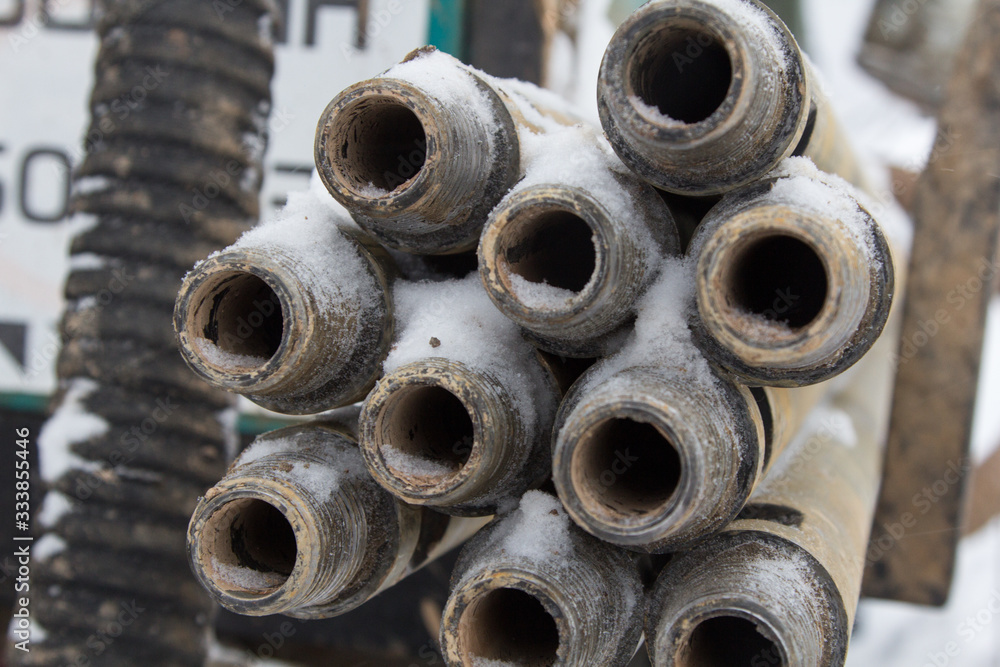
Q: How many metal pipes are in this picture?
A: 10